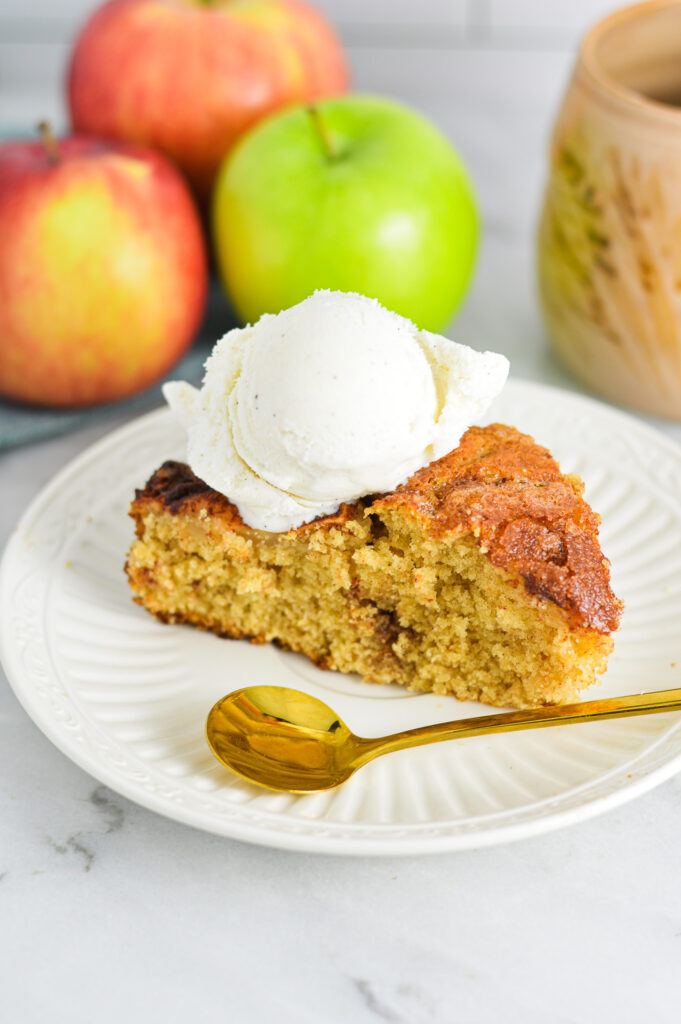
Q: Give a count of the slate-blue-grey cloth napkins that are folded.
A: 1